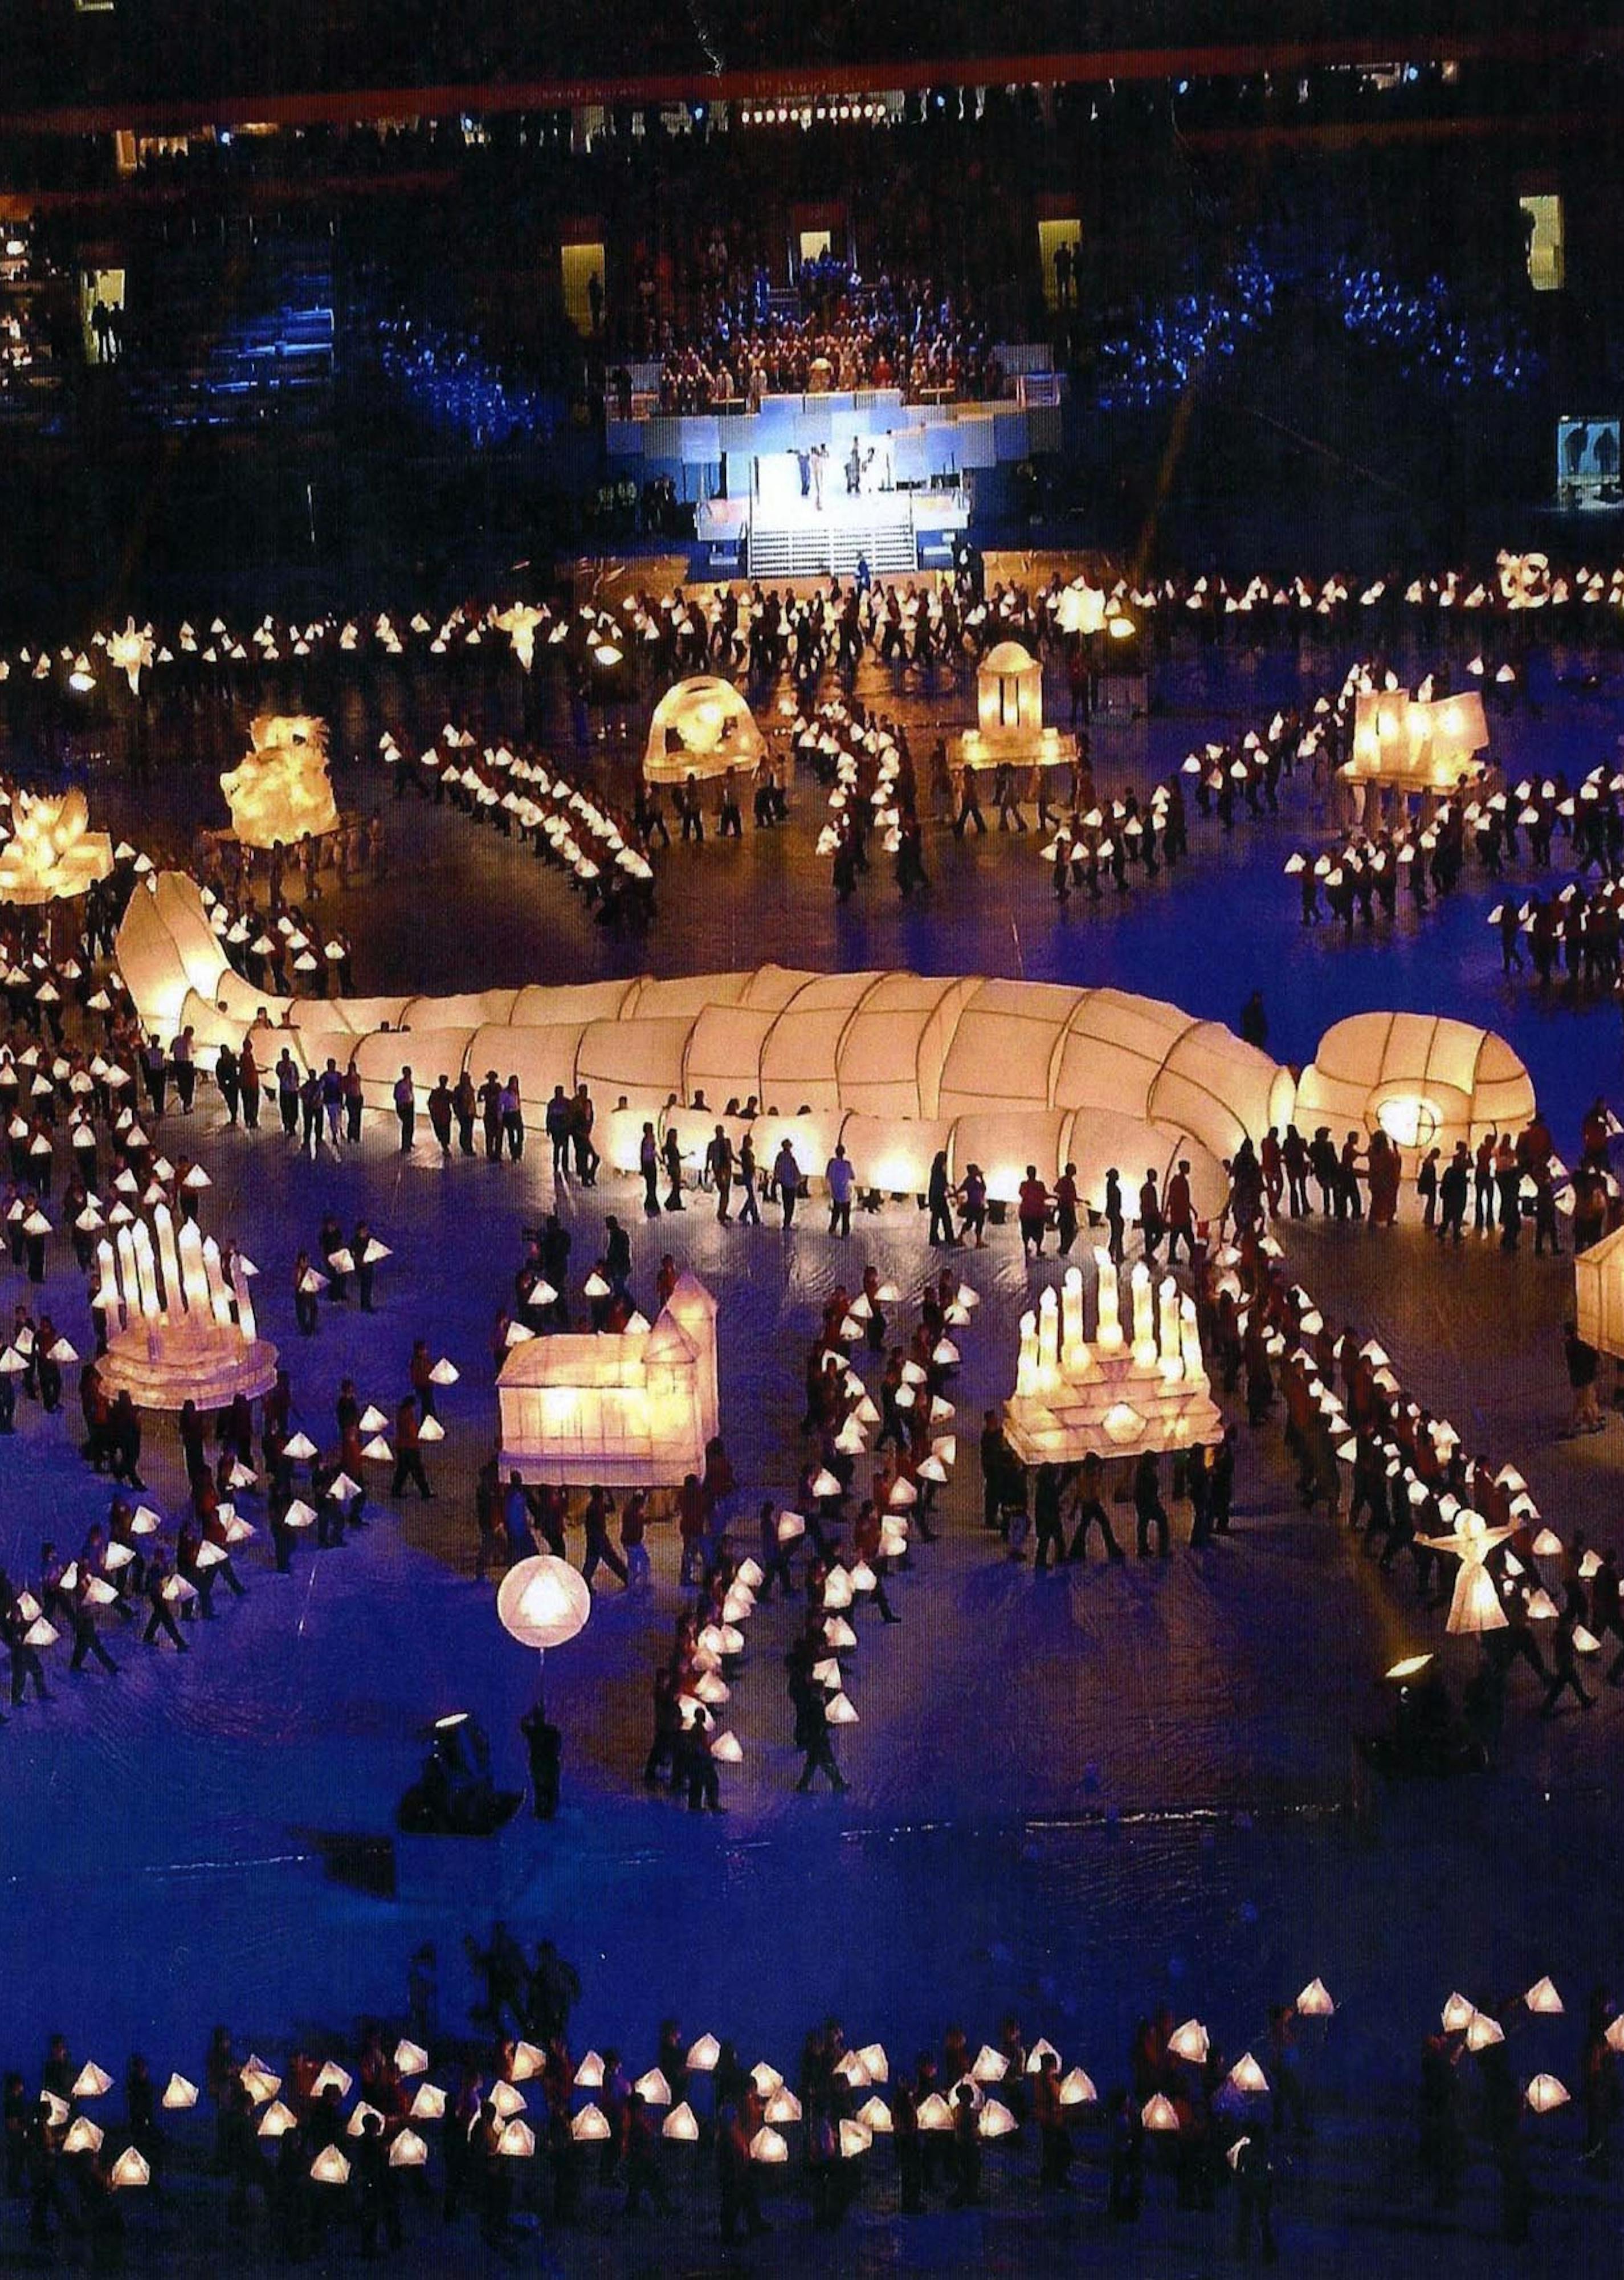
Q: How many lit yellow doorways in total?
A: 5